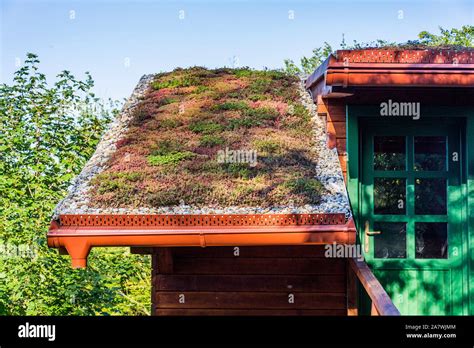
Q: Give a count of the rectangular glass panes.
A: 6